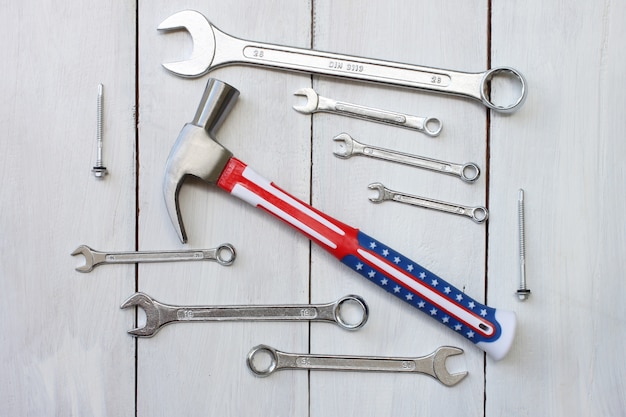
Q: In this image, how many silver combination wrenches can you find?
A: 7